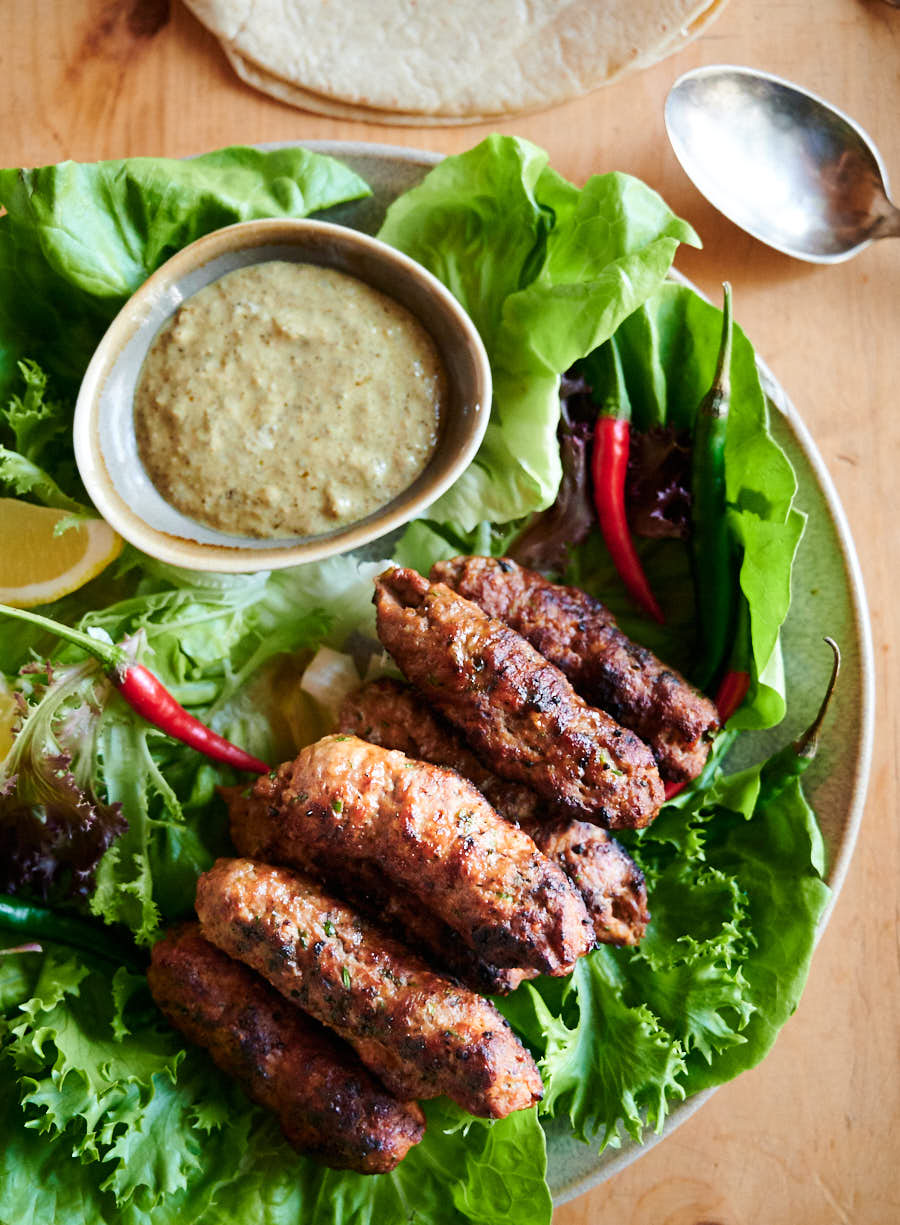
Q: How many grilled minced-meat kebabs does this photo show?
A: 7